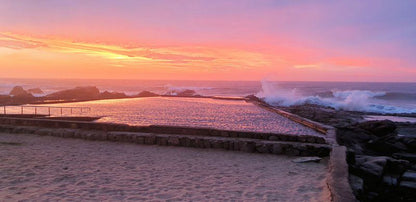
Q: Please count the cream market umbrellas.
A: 0